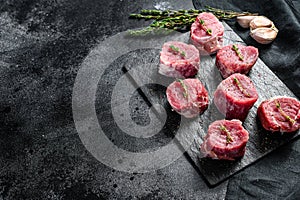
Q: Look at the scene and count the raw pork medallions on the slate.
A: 7